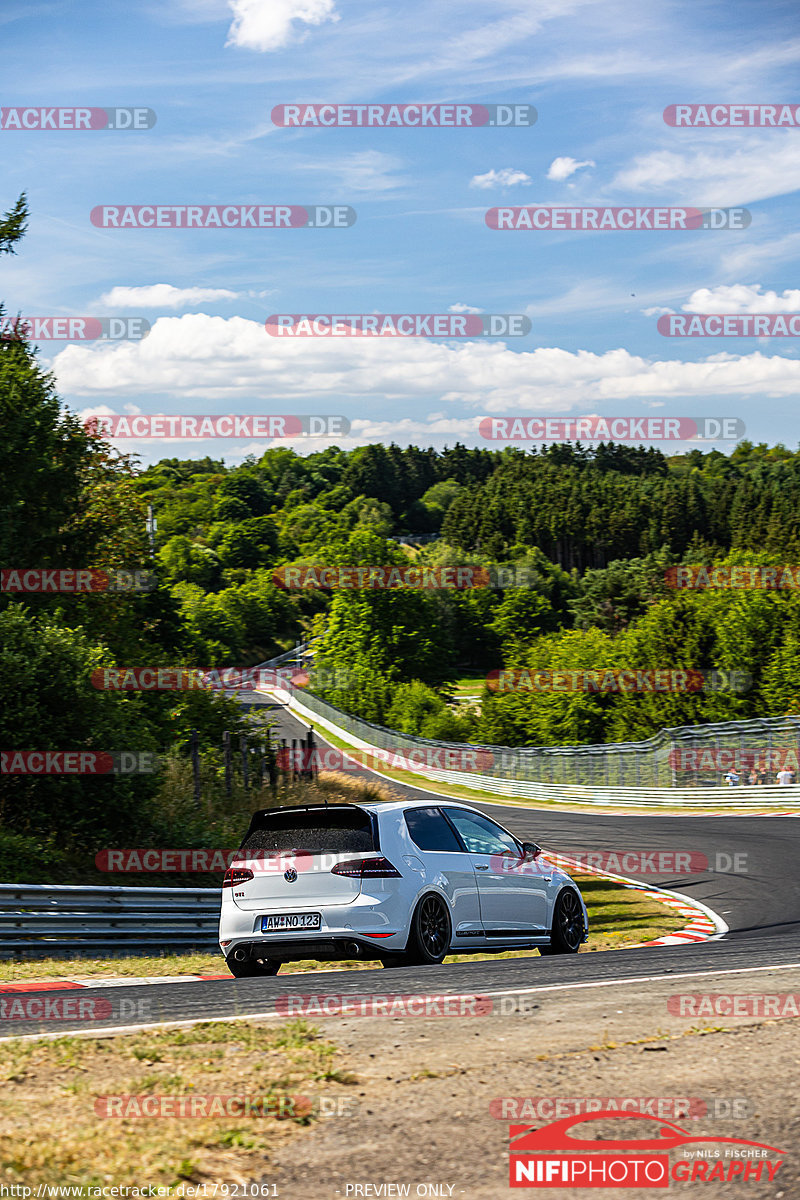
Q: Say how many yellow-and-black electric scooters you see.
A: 0